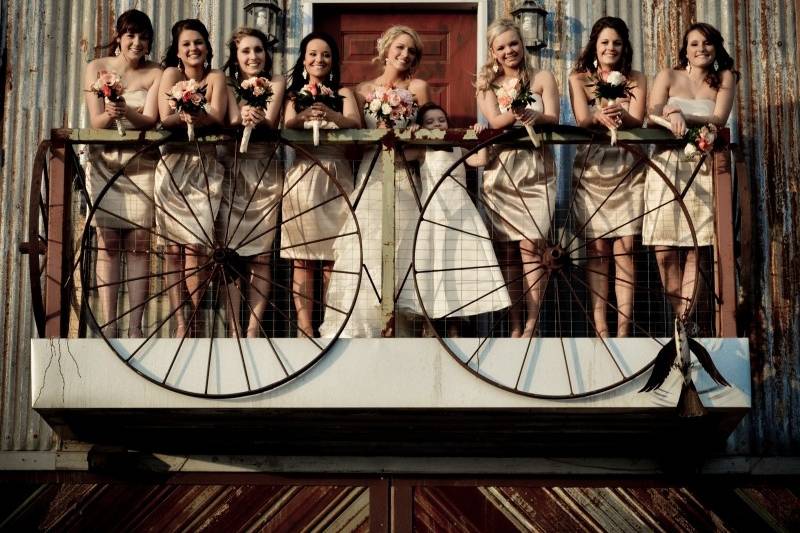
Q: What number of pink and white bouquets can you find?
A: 8